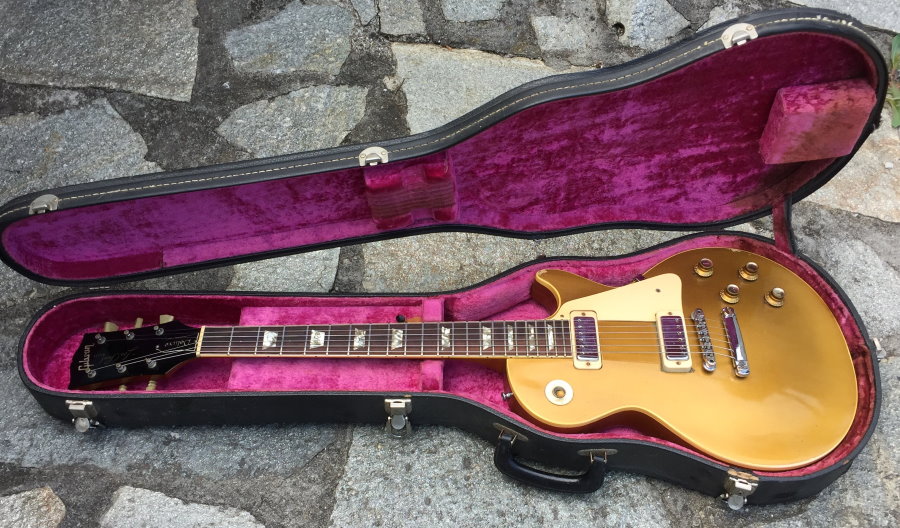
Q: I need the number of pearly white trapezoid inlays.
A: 9